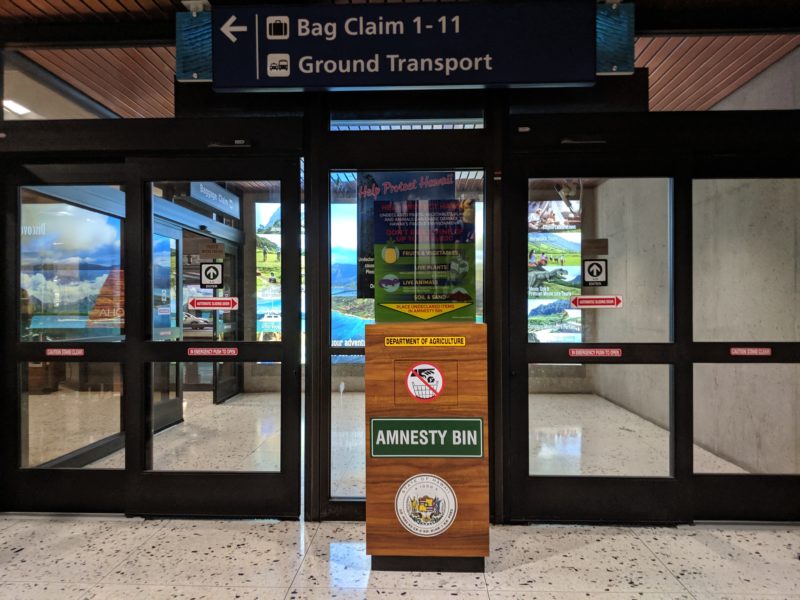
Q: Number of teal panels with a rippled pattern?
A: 2